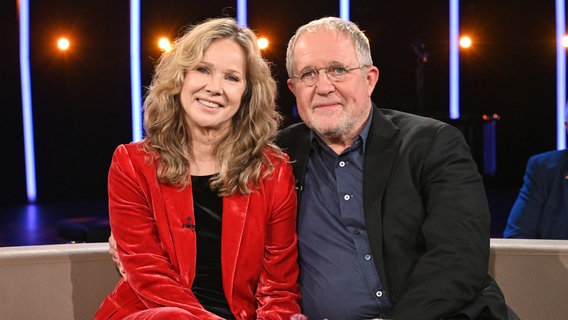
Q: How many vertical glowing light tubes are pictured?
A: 6